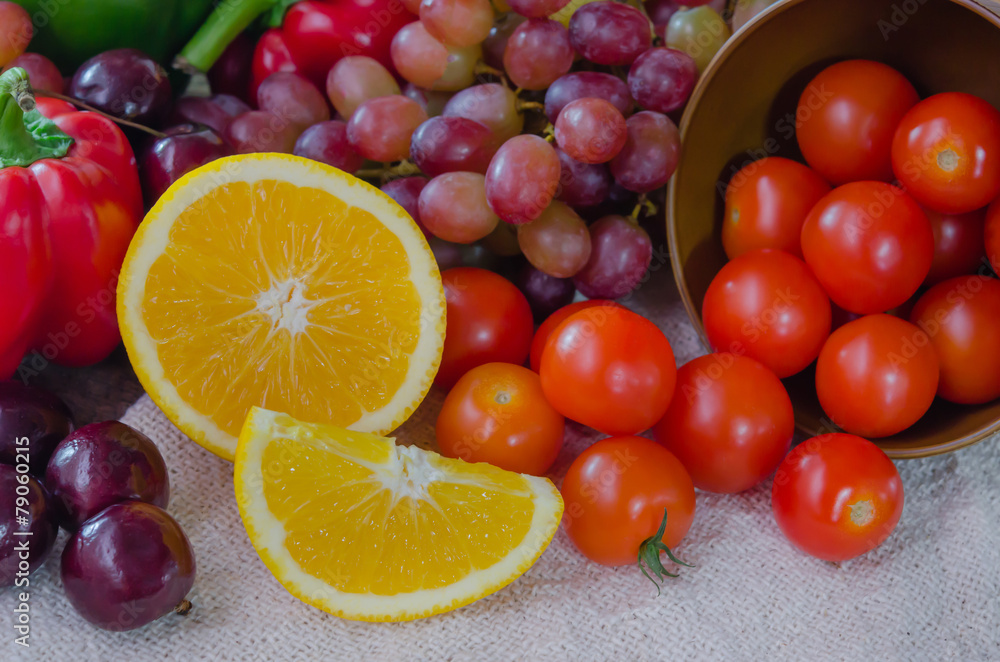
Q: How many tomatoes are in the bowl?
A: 9